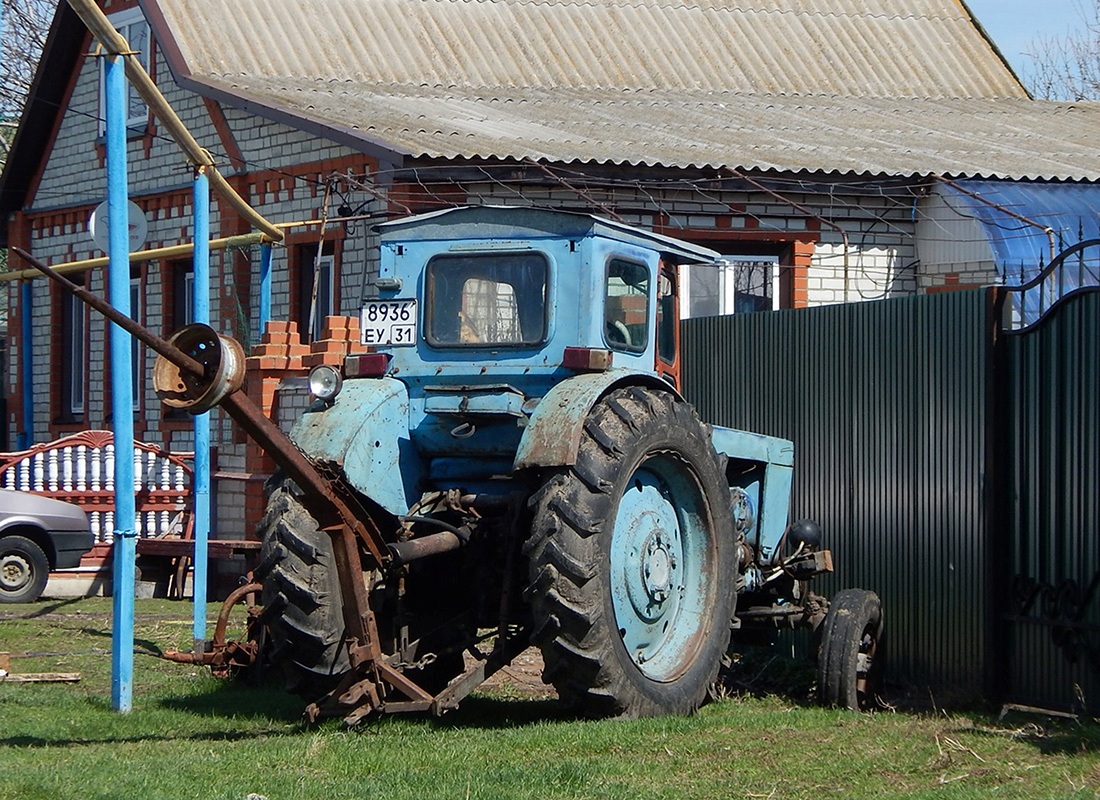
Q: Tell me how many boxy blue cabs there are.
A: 1